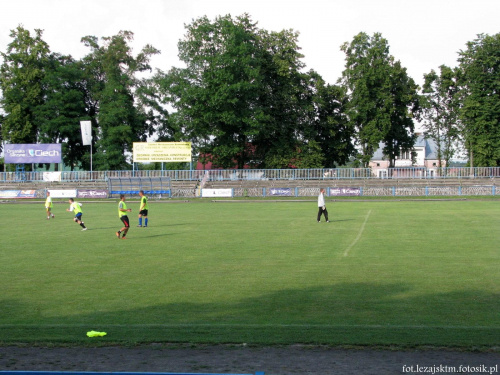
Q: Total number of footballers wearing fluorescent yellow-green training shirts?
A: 4